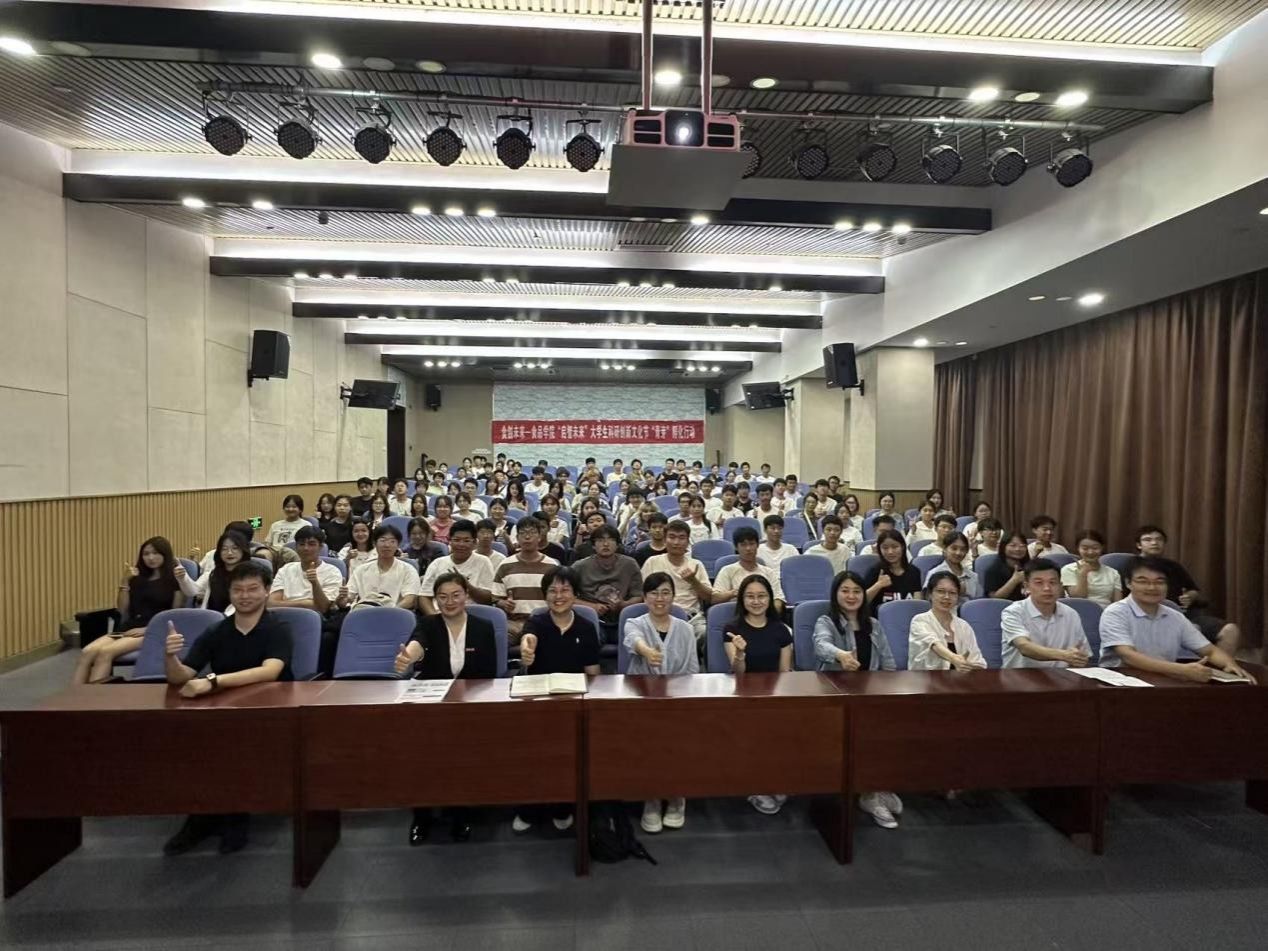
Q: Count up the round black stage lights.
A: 12